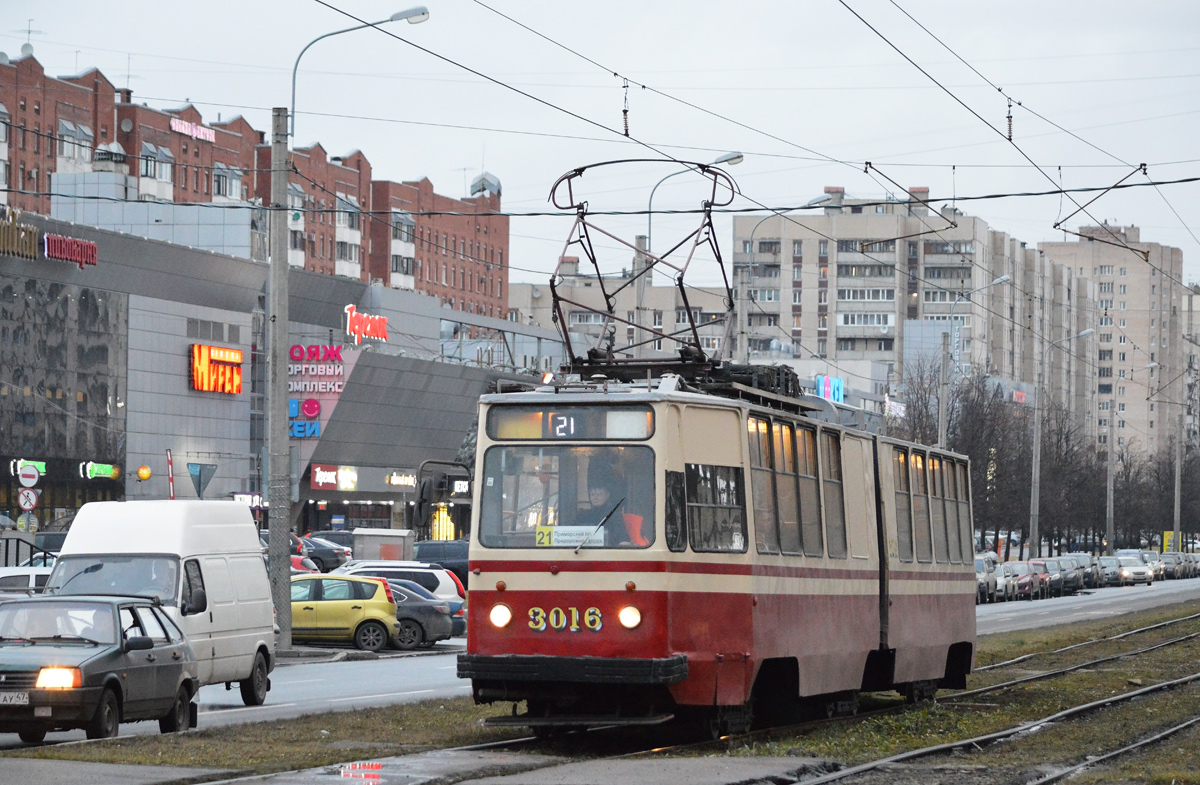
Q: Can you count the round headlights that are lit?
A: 2